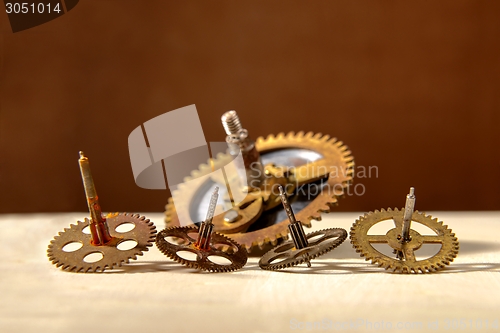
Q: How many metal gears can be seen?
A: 5